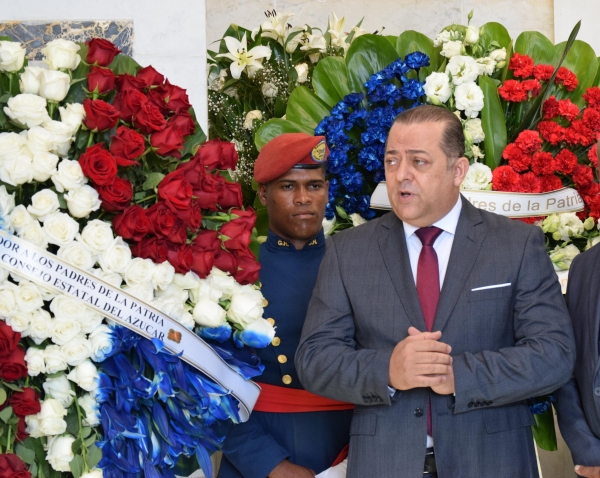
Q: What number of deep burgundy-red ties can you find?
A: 1